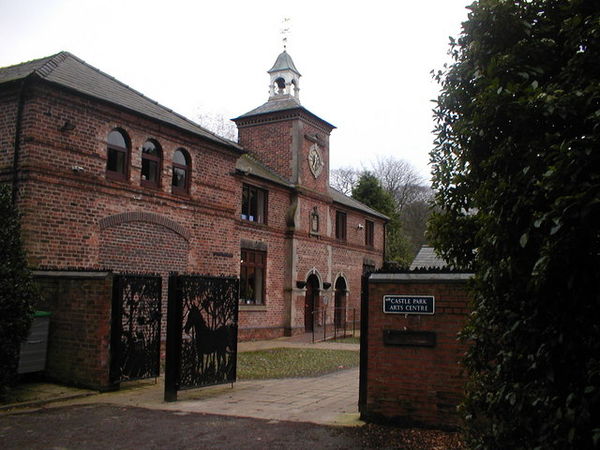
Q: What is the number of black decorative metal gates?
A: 2